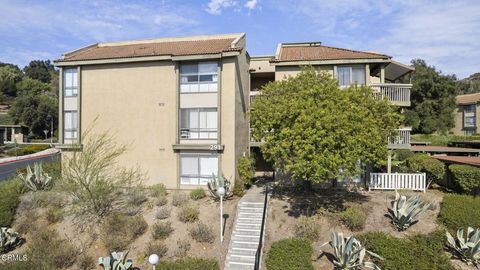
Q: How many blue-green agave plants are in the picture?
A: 7